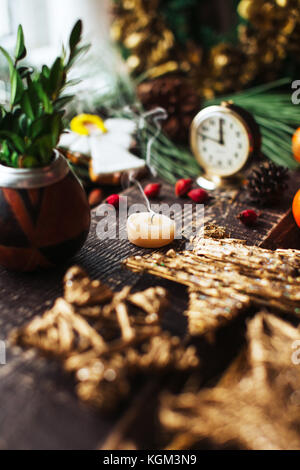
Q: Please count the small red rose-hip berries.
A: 5